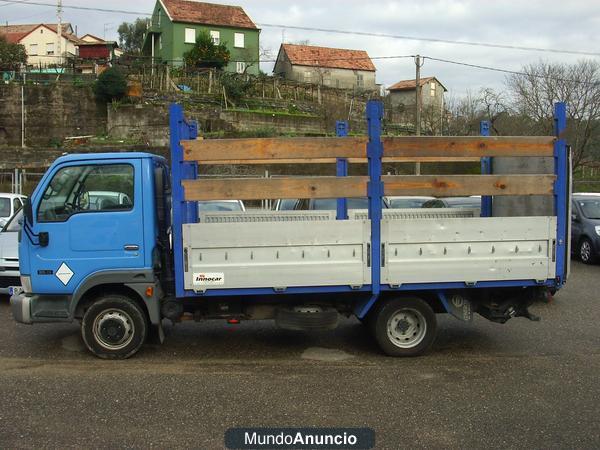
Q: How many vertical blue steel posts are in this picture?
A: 6